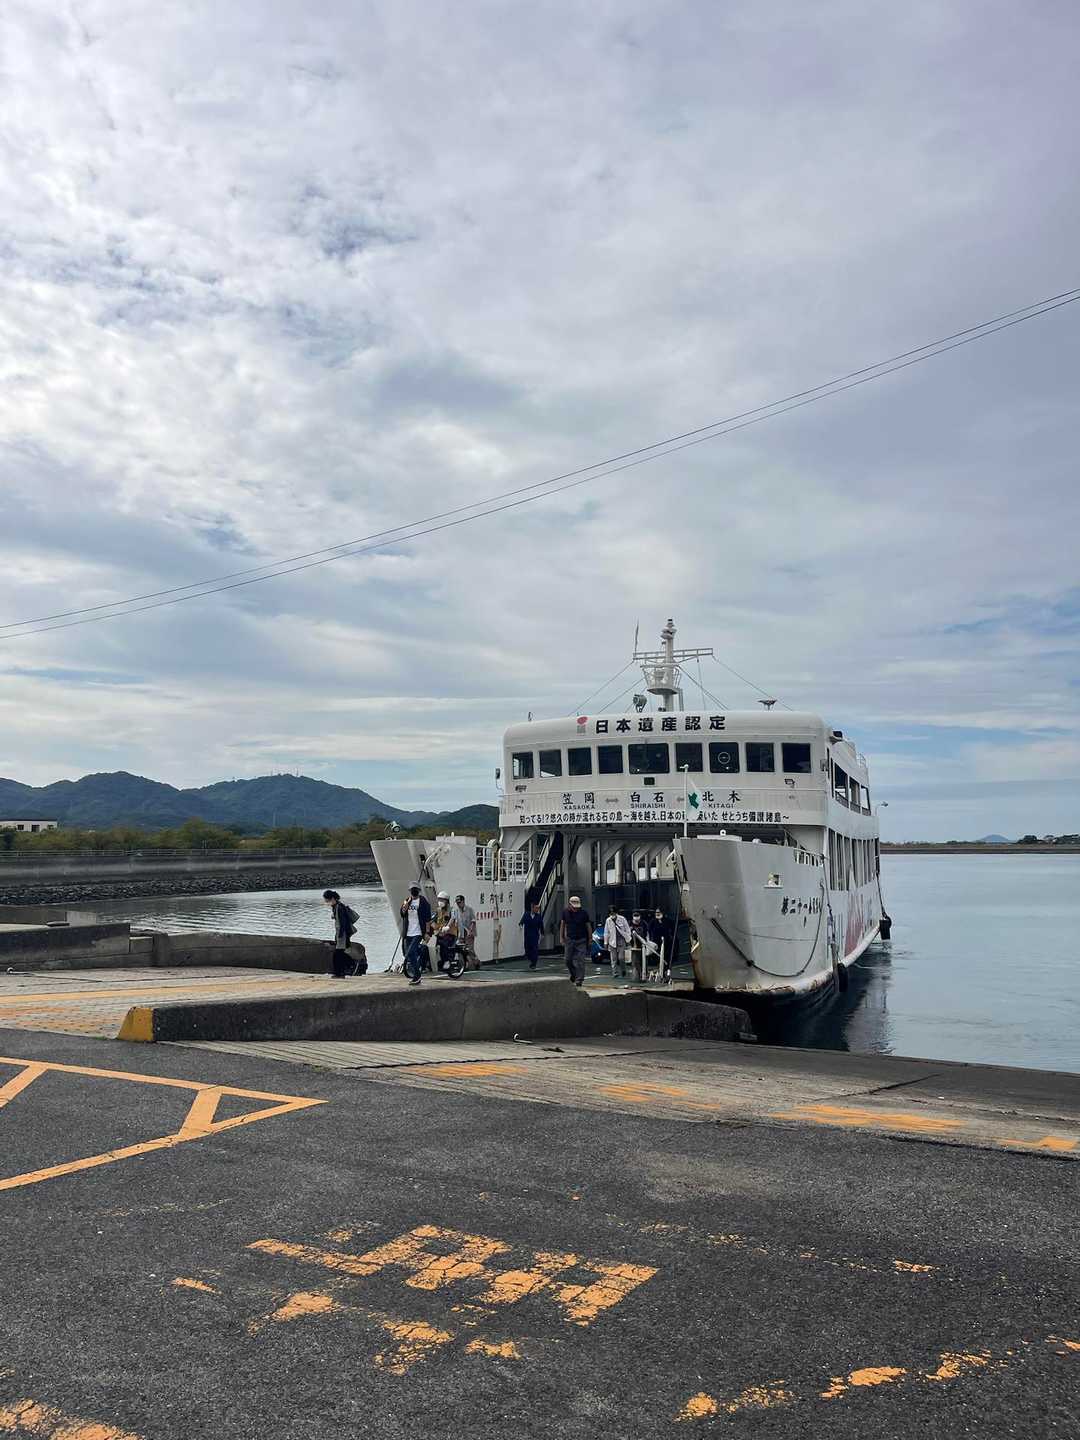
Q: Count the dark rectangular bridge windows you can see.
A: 9